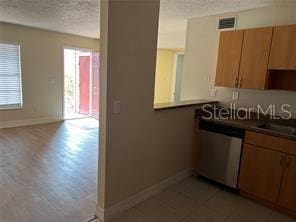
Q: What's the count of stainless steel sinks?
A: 1